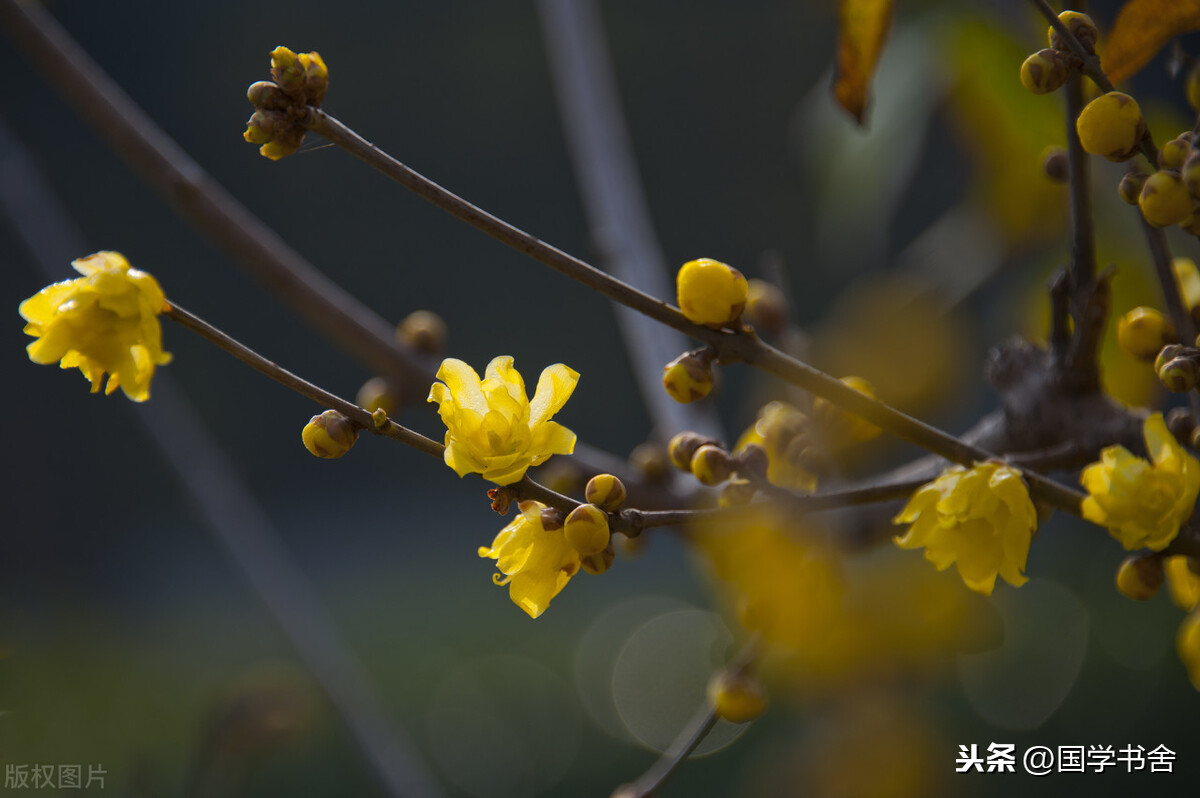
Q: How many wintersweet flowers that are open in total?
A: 5